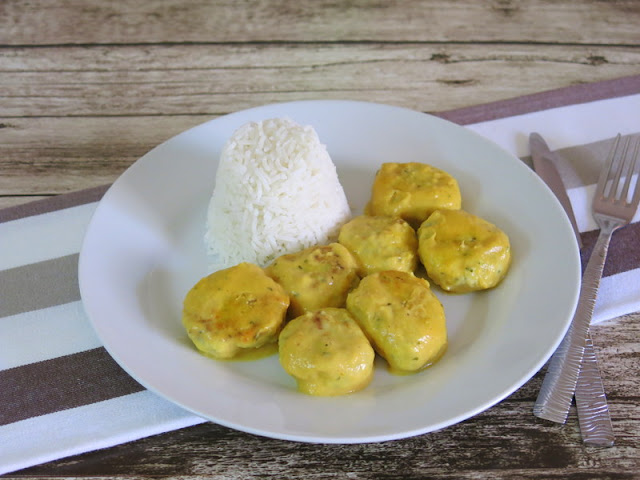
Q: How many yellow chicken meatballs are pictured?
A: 7